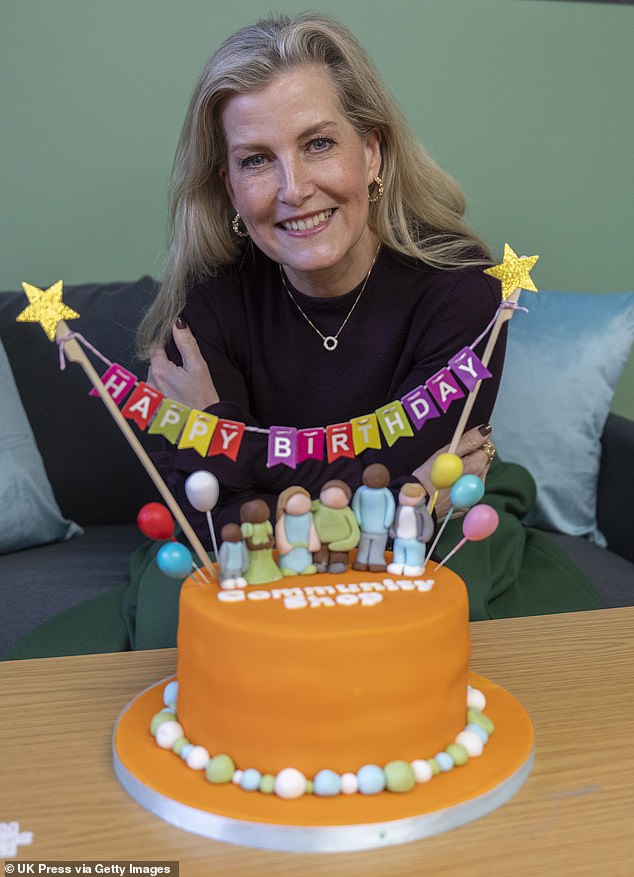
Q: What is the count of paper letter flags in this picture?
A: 13